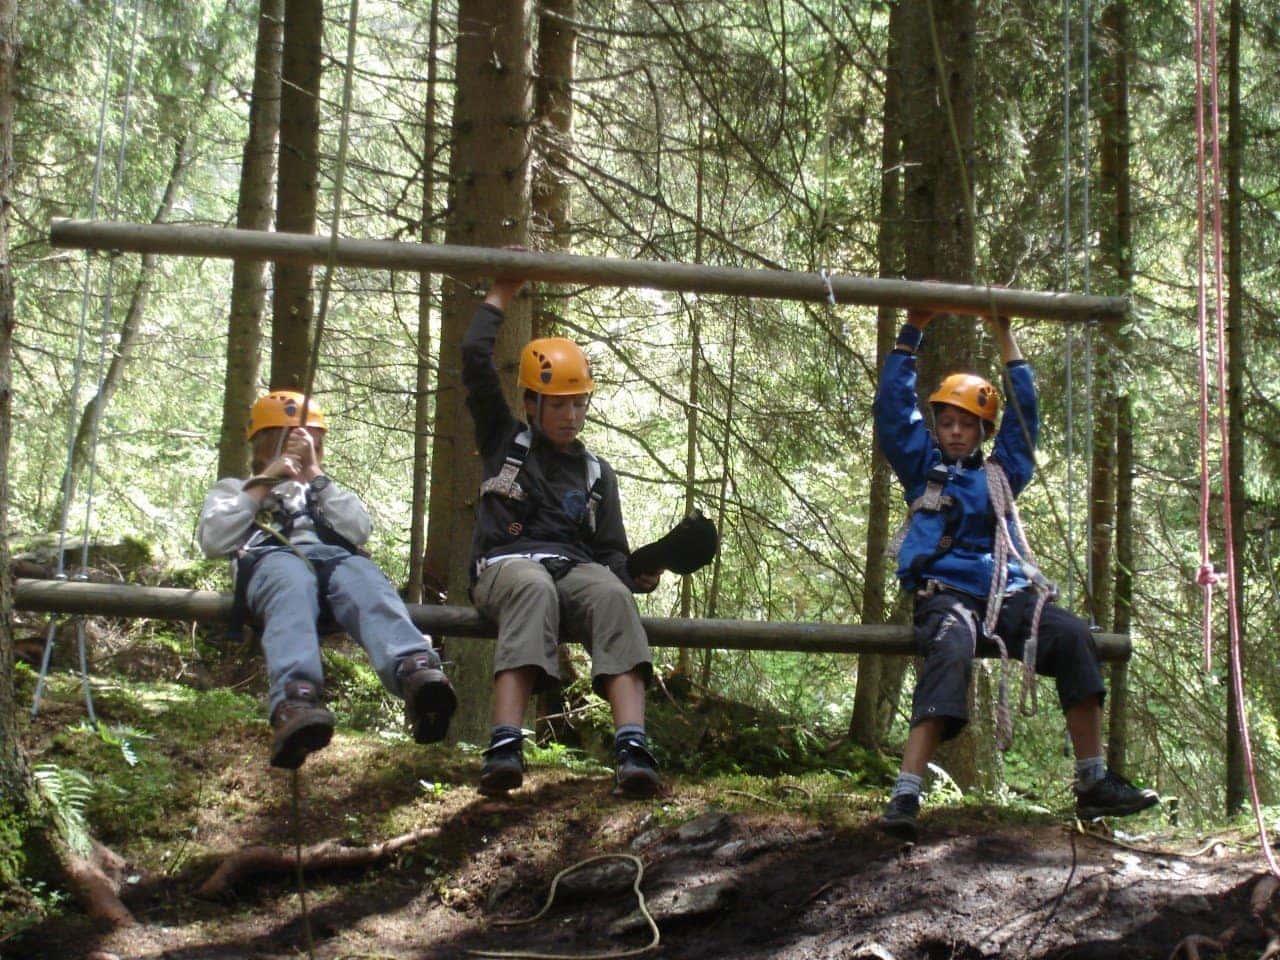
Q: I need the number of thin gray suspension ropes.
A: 4